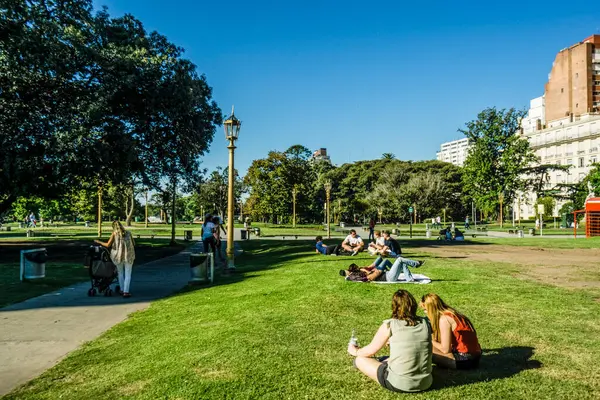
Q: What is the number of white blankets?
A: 1